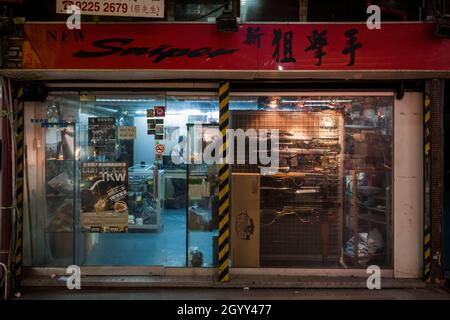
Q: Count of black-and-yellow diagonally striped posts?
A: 3